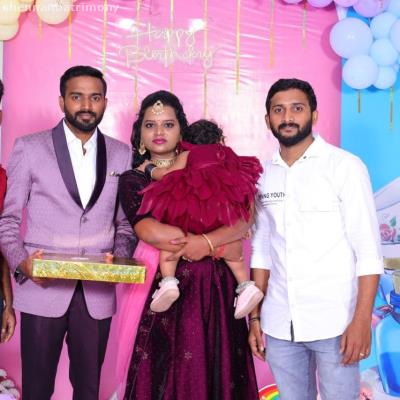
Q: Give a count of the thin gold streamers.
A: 11